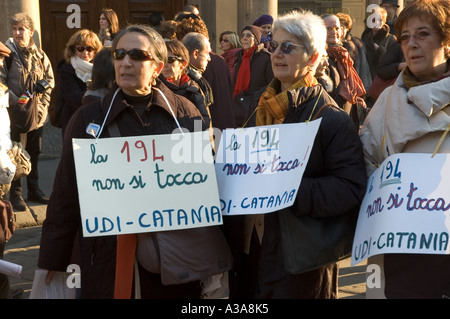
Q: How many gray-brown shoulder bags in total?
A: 1